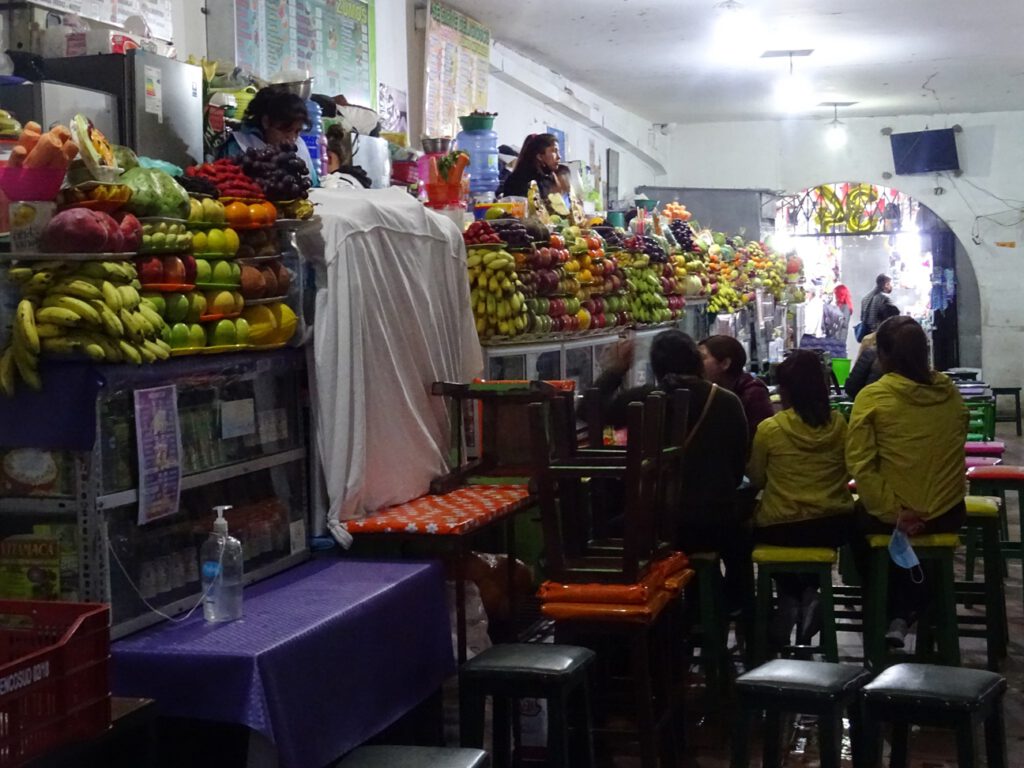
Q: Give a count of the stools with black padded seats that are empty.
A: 4